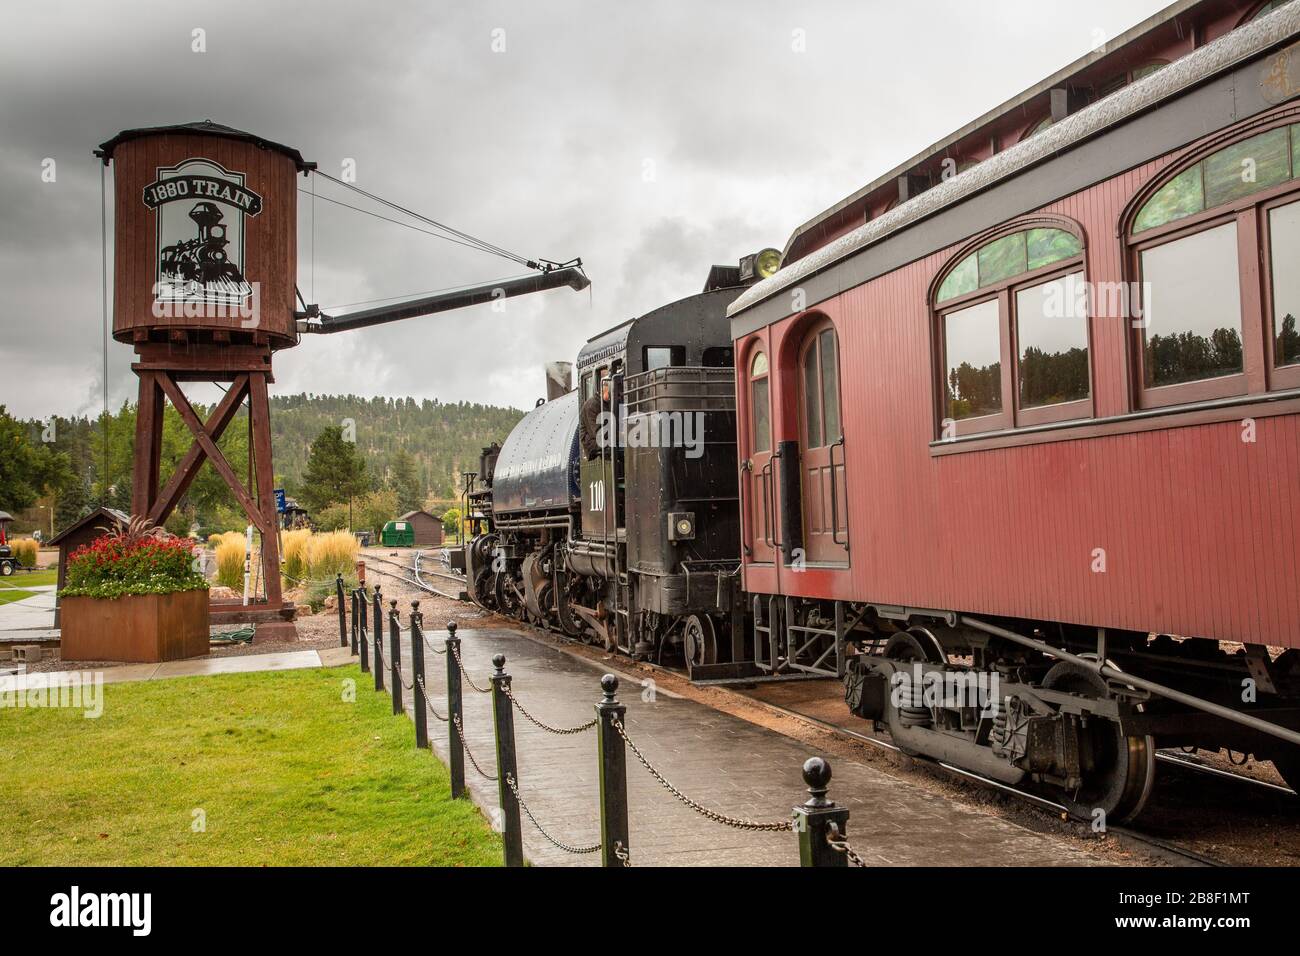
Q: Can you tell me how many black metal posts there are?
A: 10